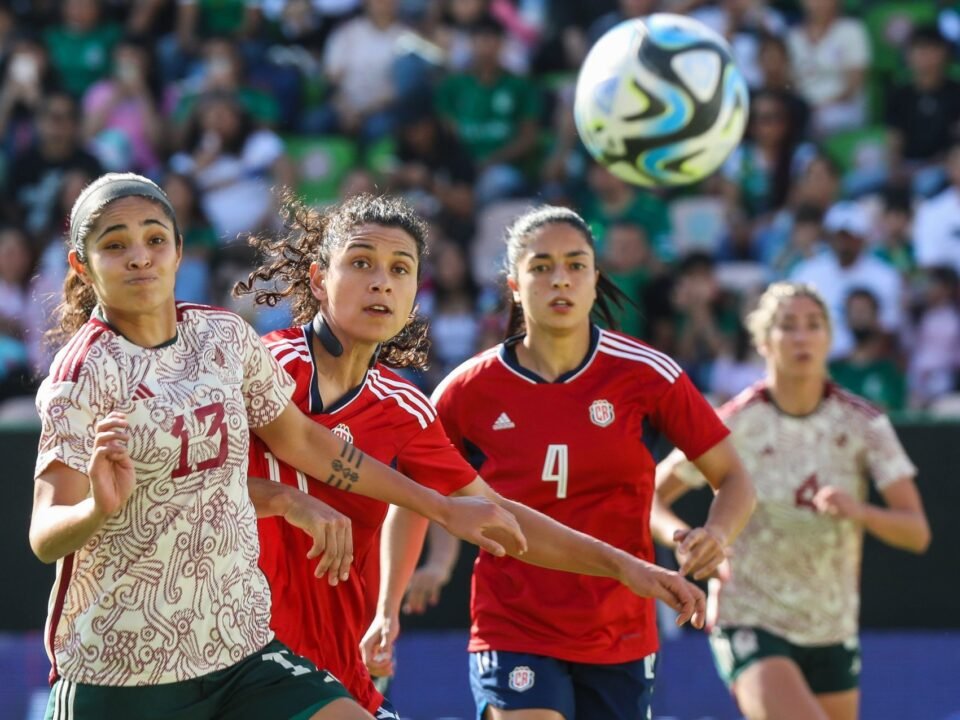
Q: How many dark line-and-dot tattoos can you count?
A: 1